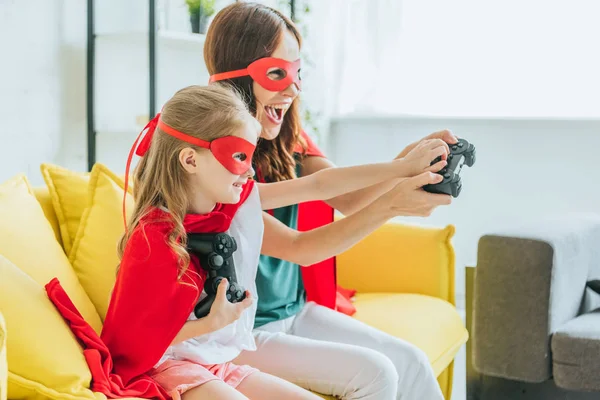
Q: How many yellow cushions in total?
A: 4